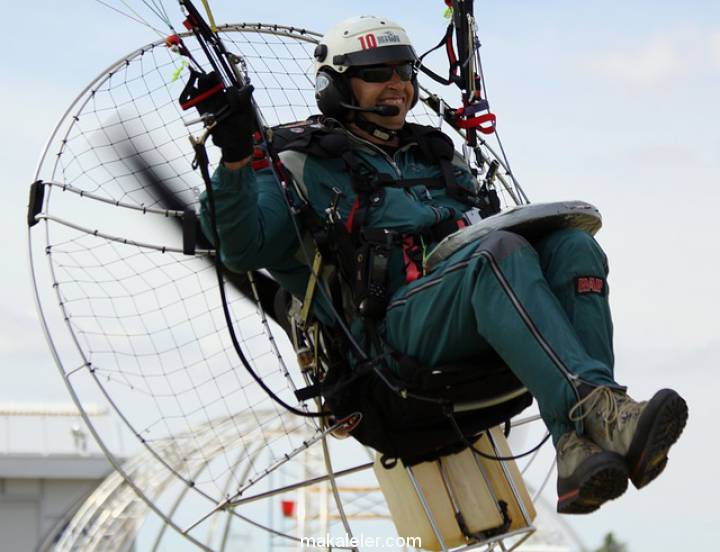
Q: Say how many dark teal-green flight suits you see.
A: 1